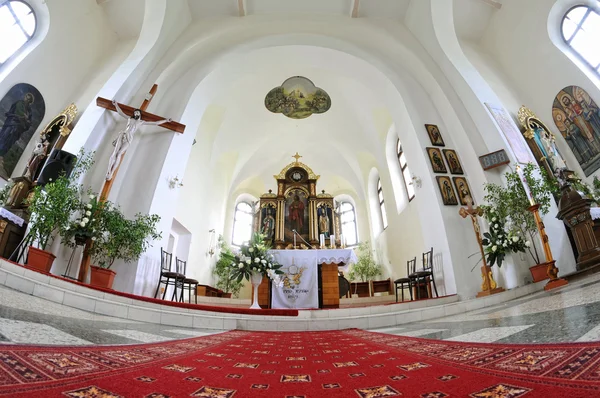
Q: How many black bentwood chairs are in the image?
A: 4